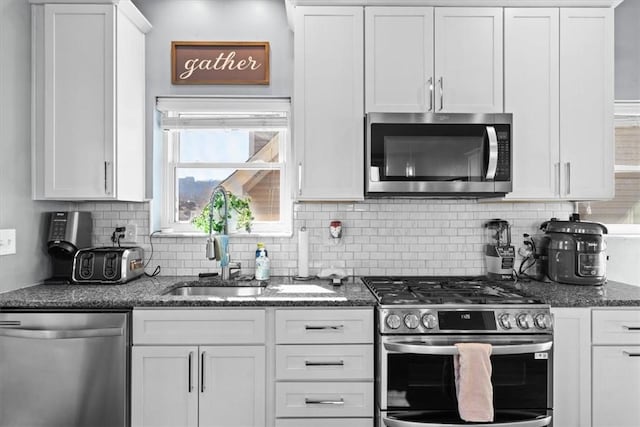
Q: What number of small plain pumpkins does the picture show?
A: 0